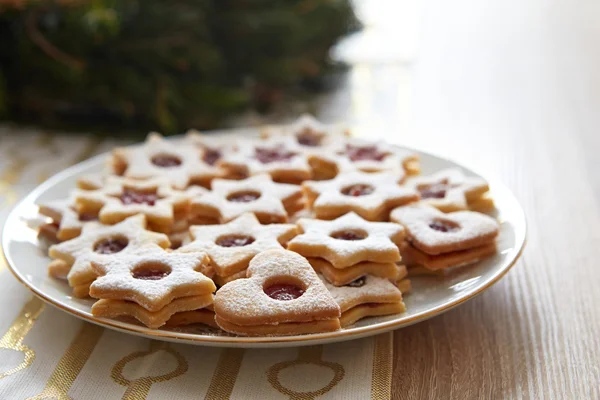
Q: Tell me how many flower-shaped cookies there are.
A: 0